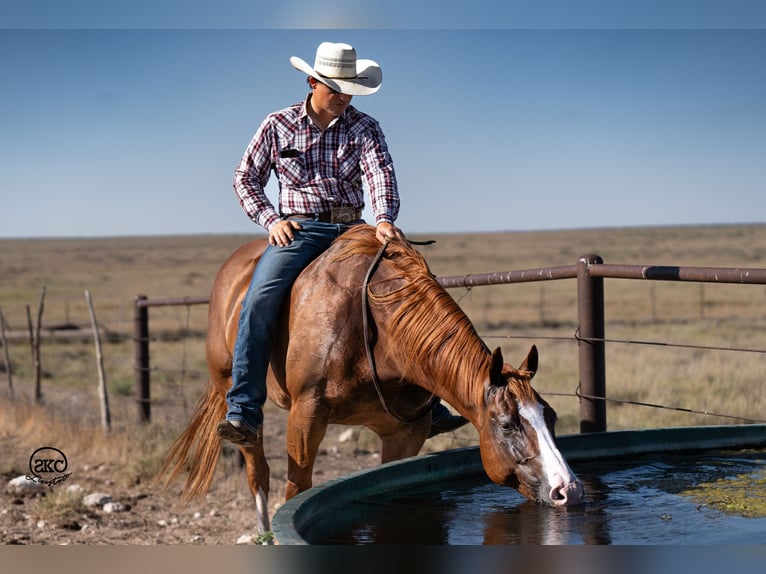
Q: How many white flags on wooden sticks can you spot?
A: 0